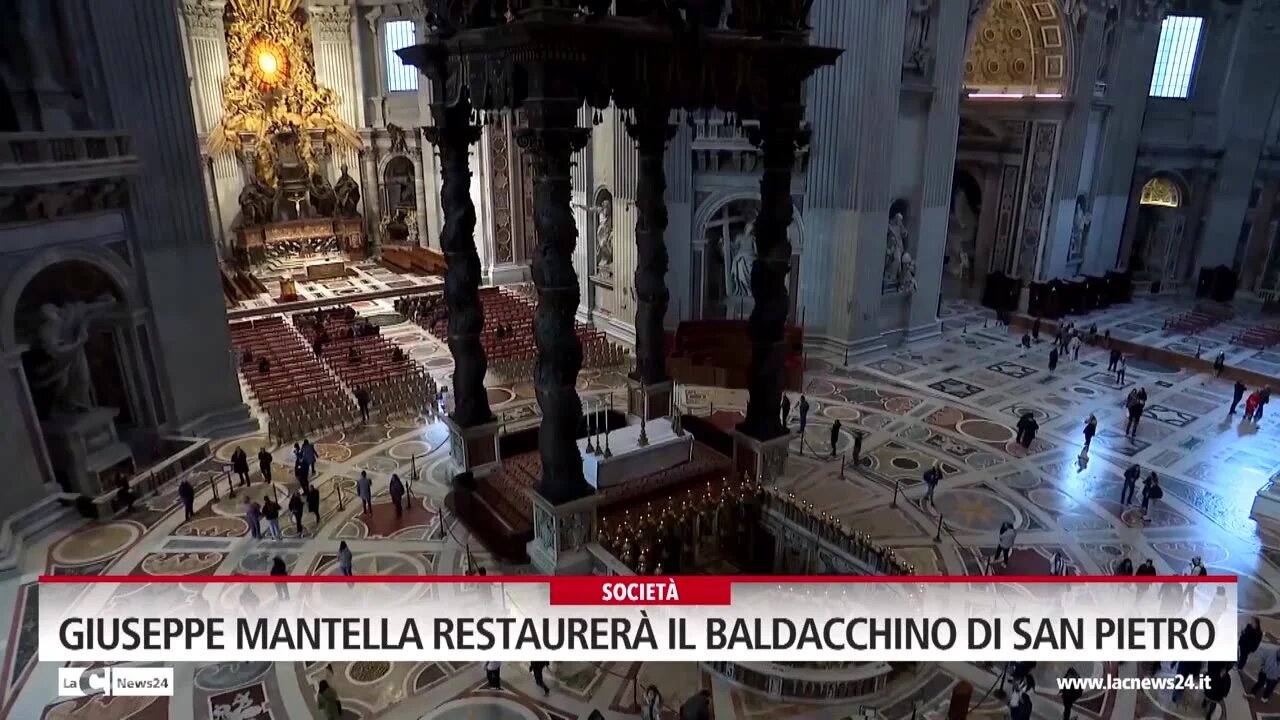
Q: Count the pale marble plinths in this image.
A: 4